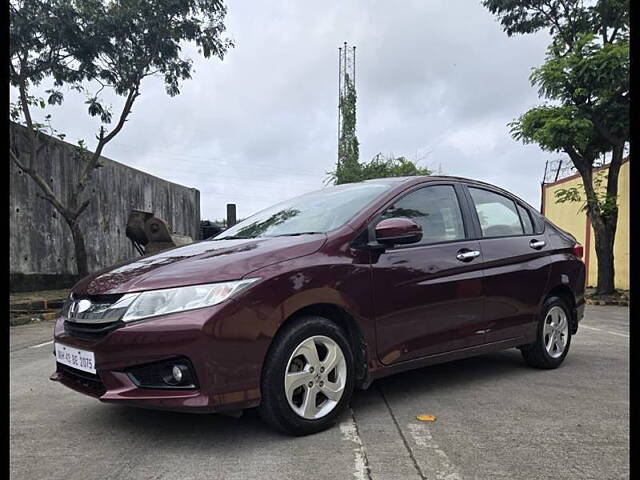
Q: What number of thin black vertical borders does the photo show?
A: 2